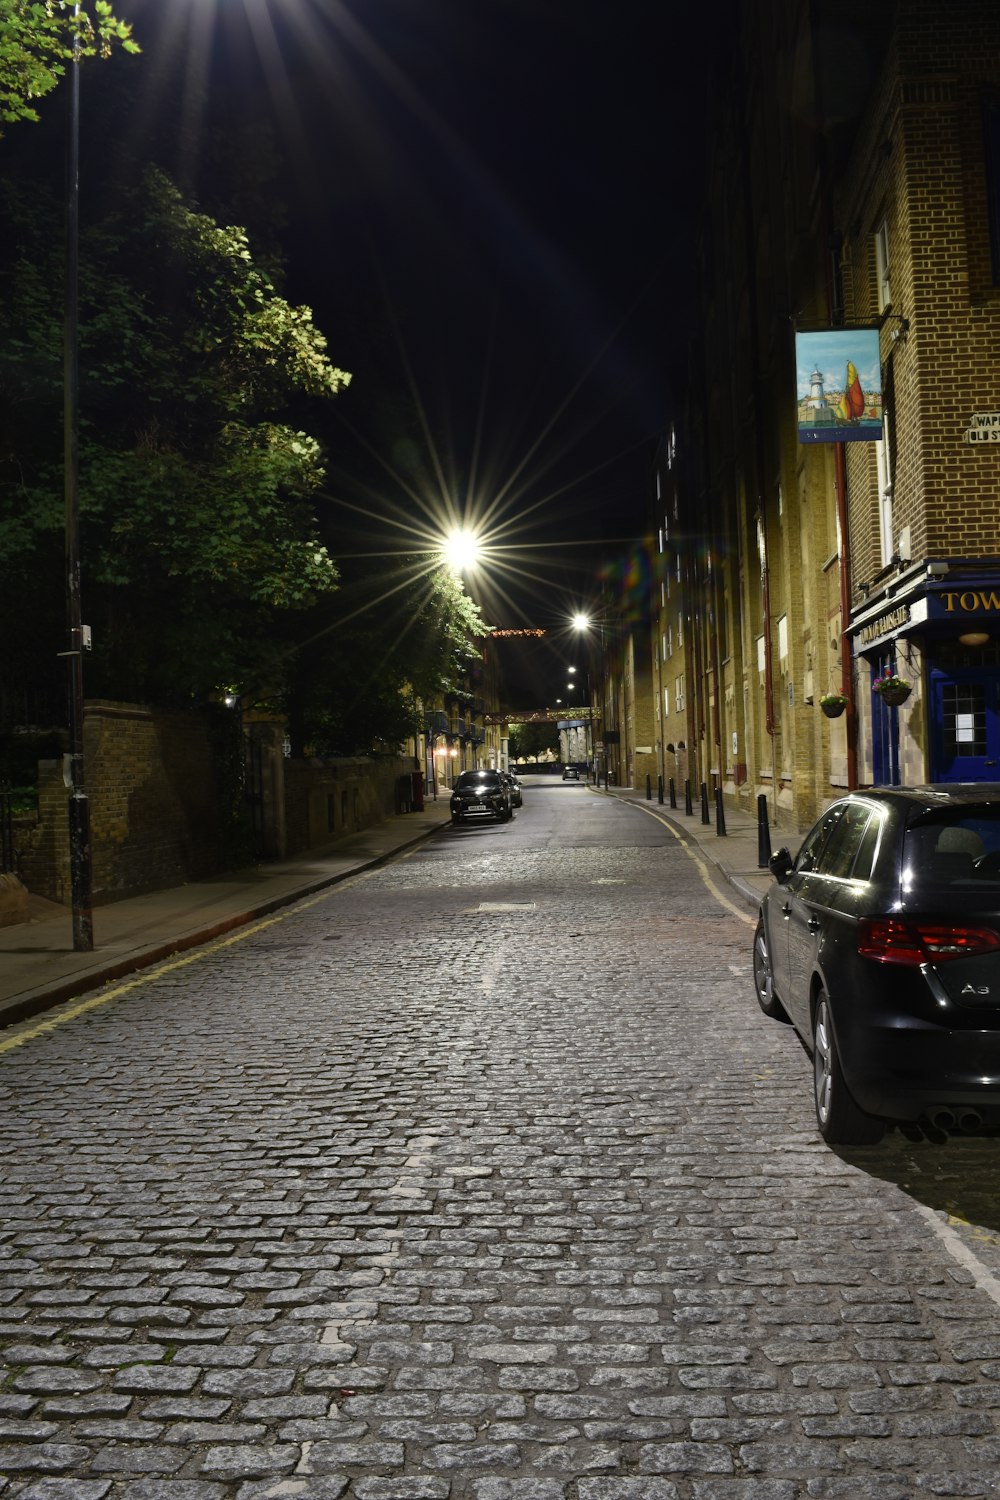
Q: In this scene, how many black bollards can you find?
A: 7